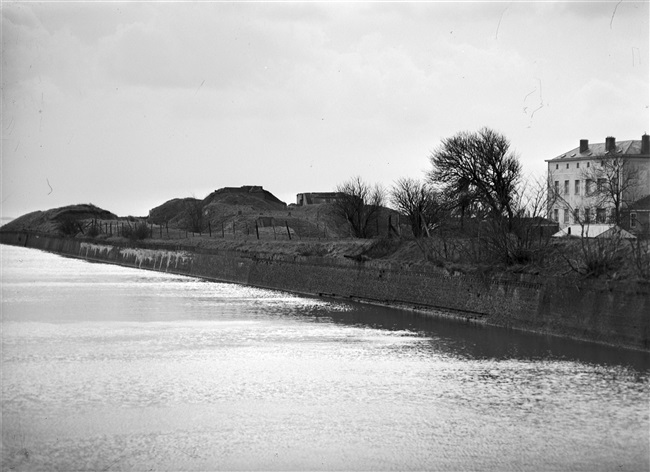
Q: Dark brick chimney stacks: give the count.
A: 3